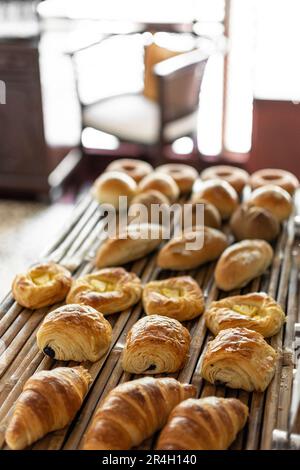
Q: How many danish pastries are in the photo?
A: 4